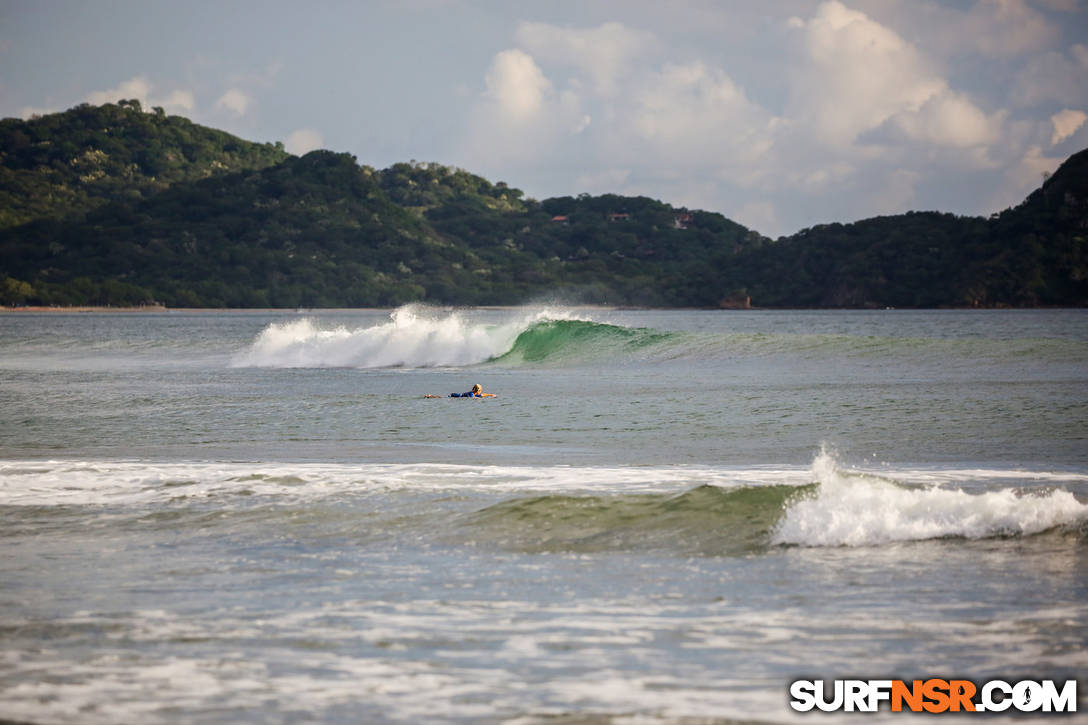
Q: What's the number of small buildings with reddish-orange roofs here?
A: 3